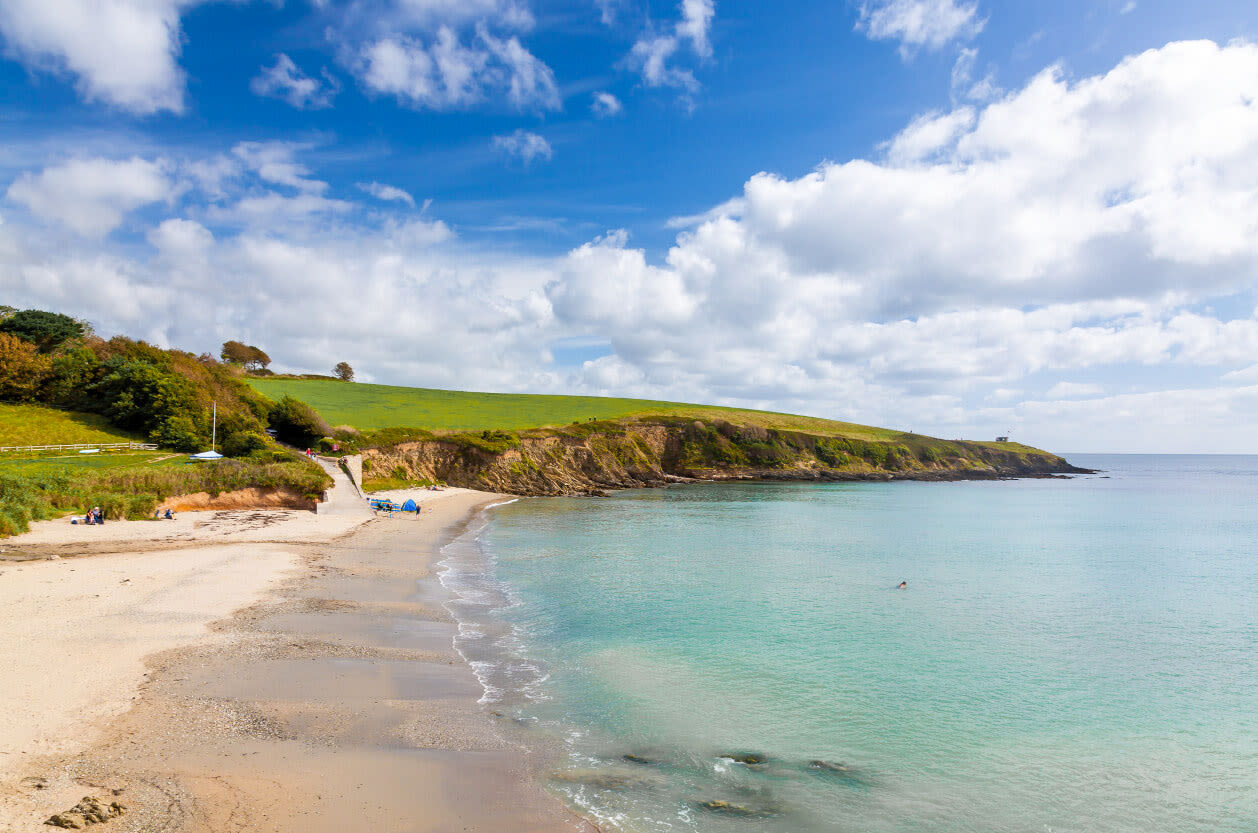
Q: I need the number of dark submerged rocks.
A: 4